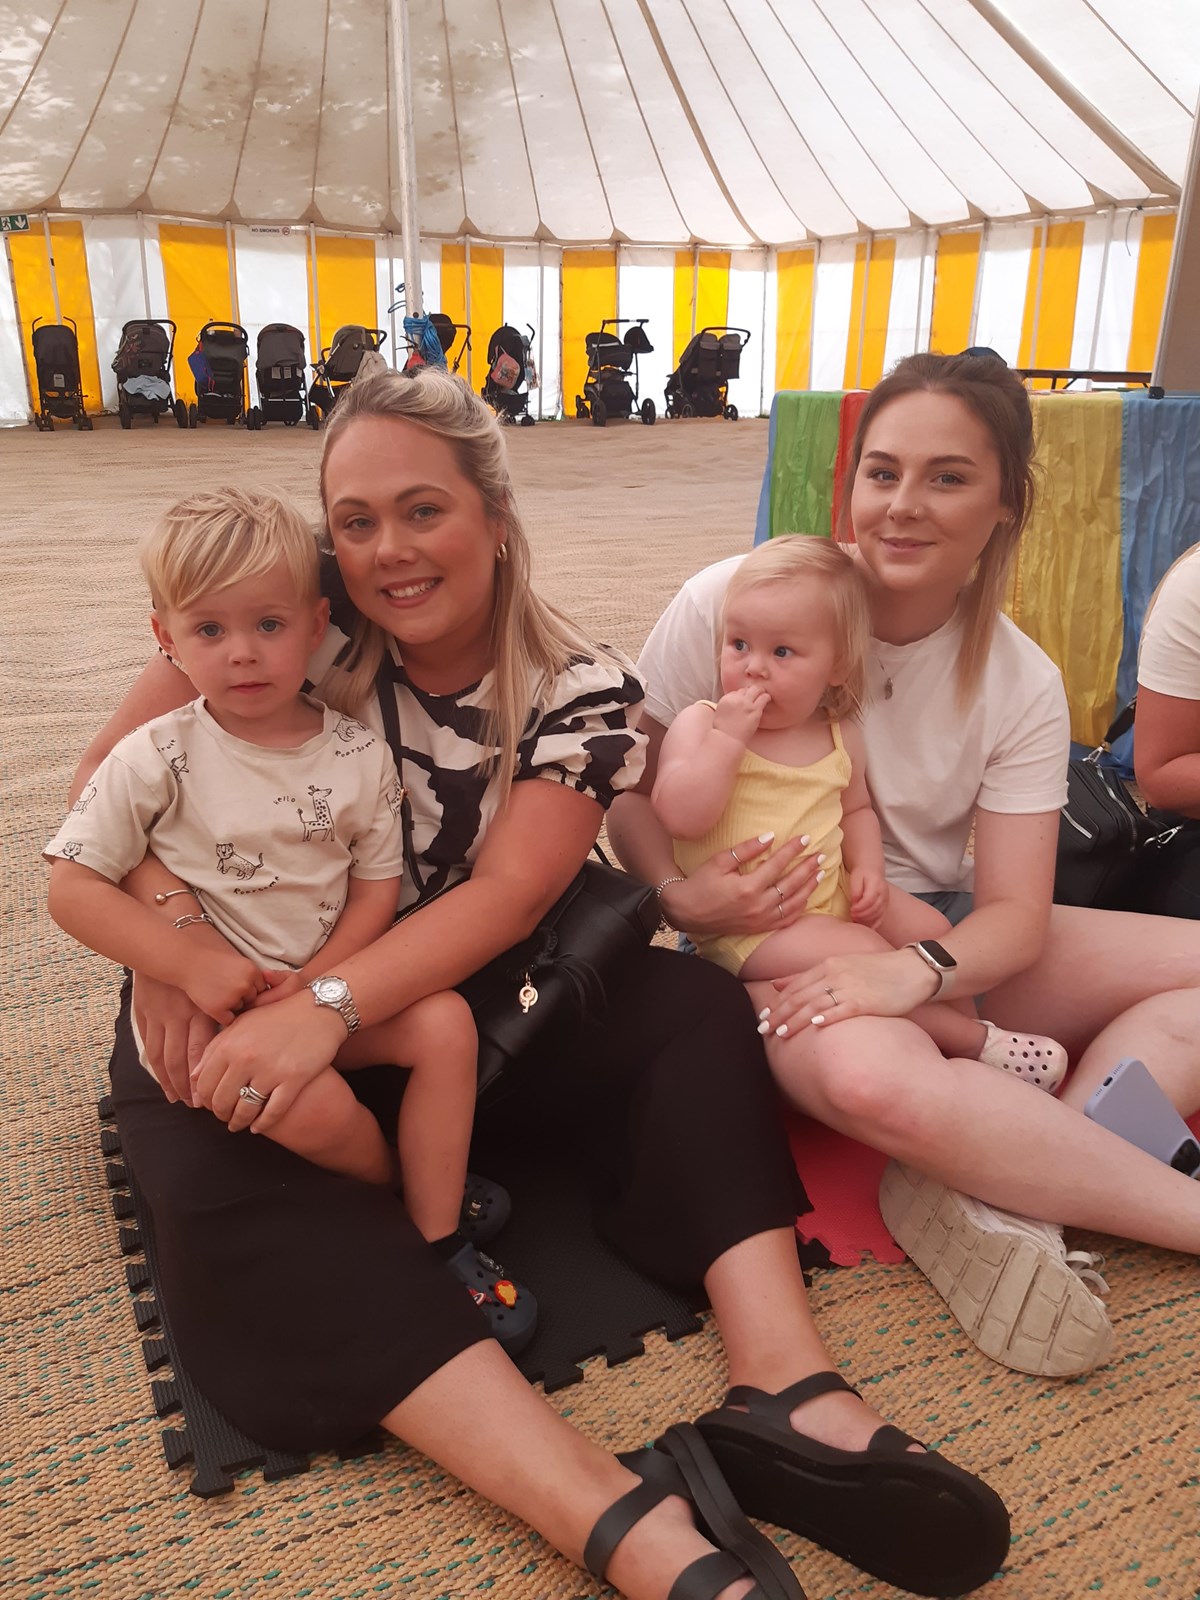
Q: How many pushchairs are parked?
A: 9